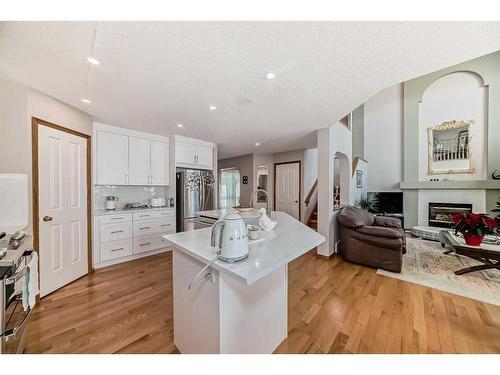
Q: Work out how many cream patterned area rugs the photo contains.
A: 1